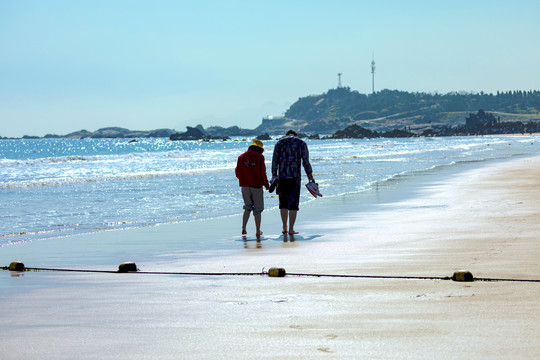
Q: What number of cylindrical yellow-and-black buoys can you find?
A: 4